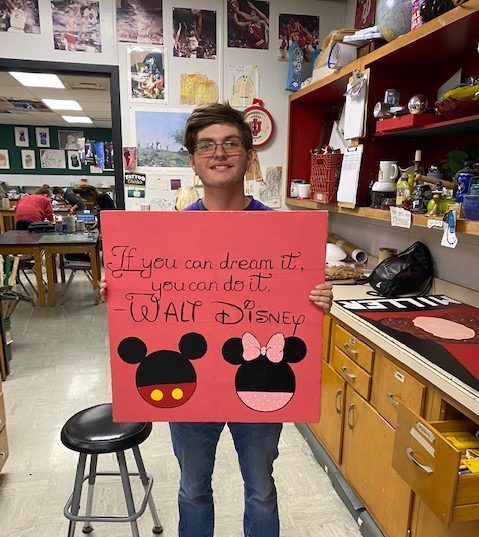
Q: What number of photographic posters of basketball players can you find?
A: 6